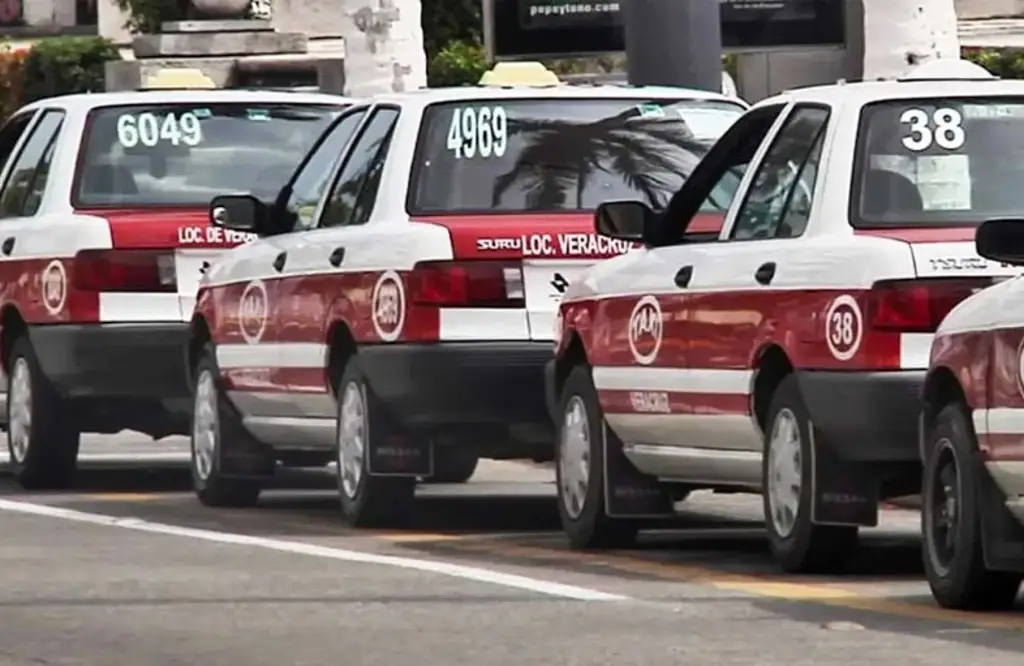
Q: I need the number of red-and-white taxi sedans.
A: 4